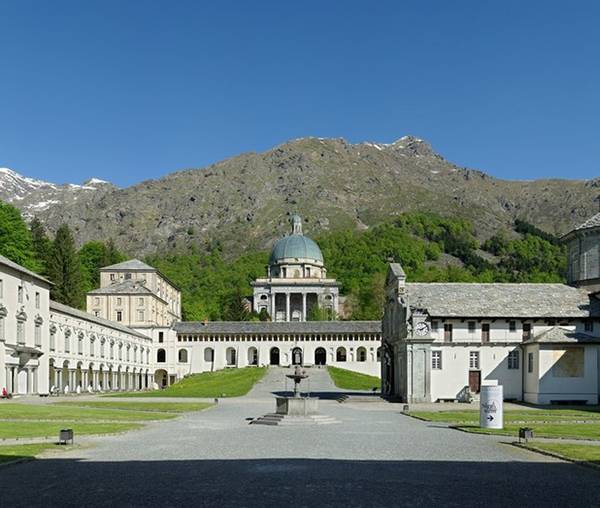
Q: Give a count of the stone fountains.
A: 1